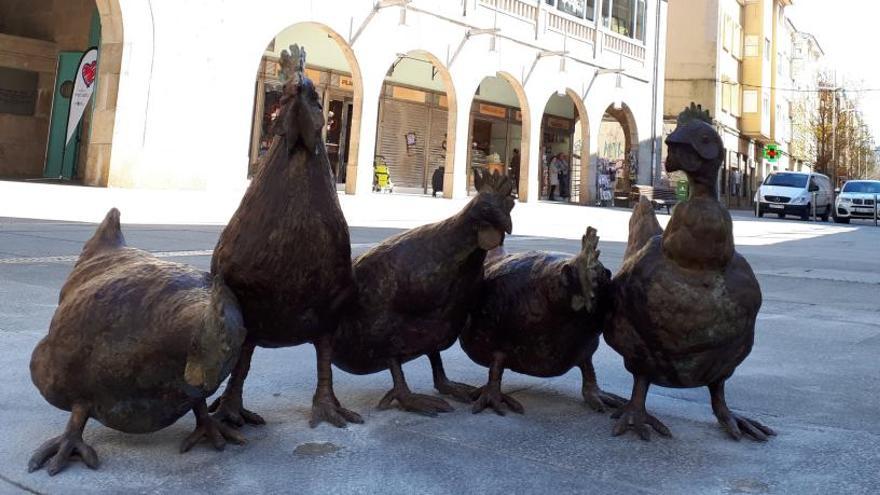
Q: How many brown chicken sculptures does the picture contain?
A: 5